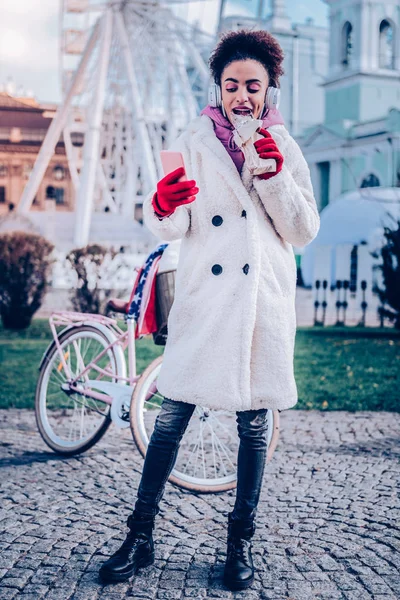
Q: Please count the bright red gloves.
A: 2